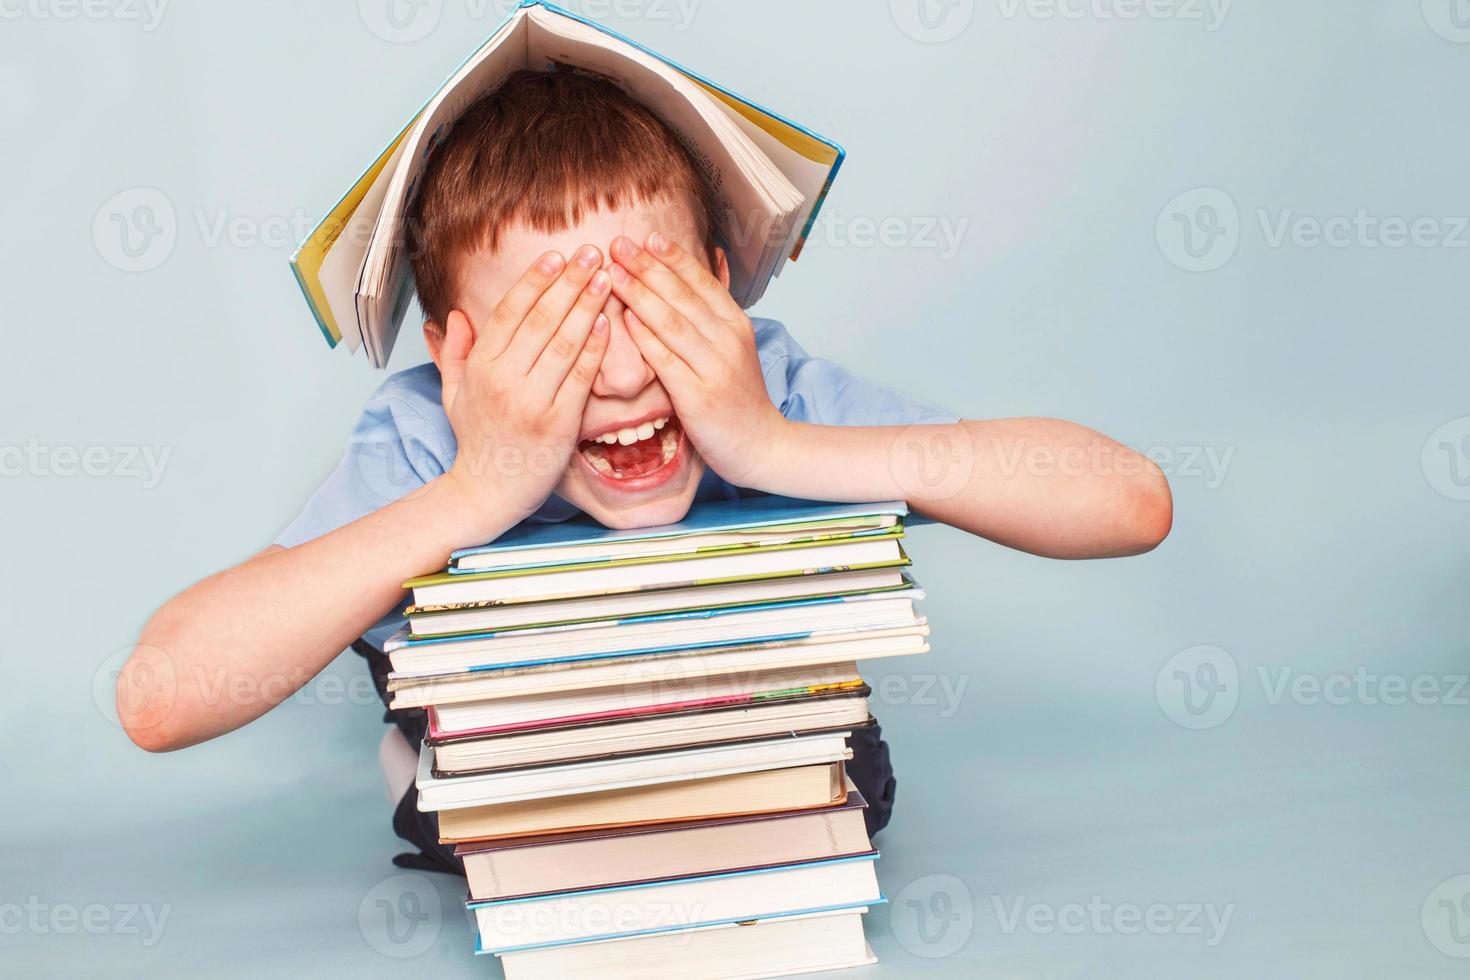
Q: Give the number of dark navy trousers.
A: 1